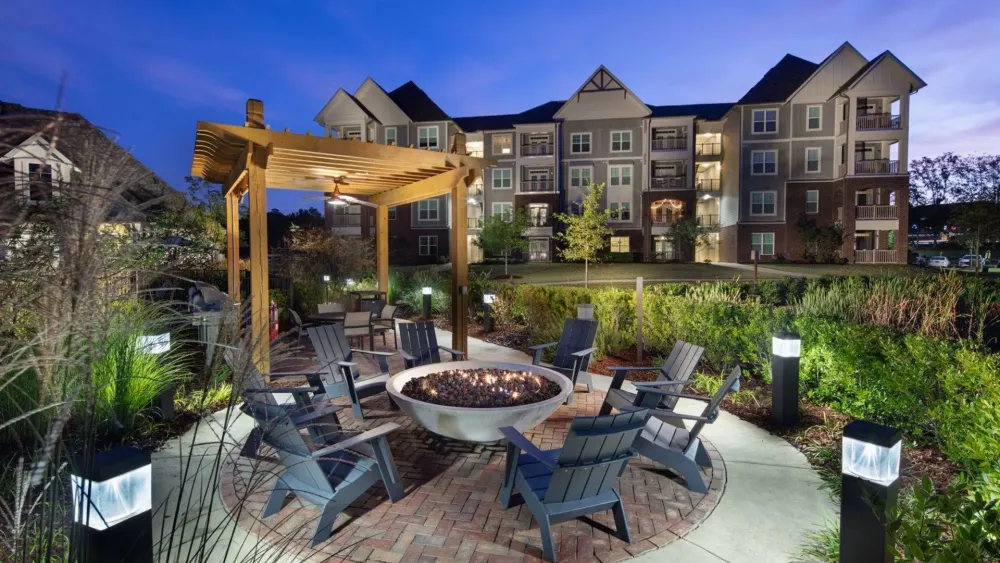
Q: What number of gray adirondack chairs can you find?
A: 8